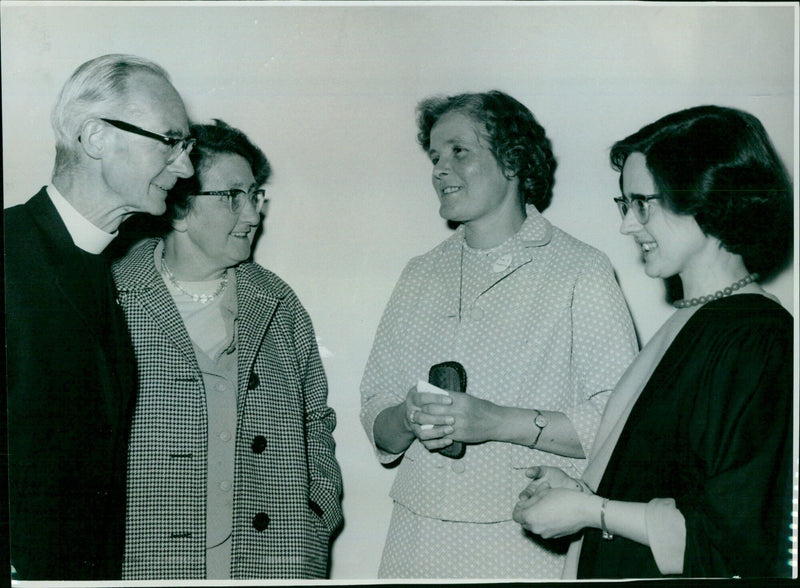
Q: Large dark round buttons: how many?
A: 3